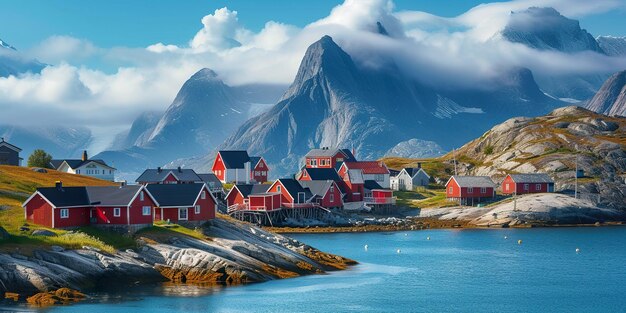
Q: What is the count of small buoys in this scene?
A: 7